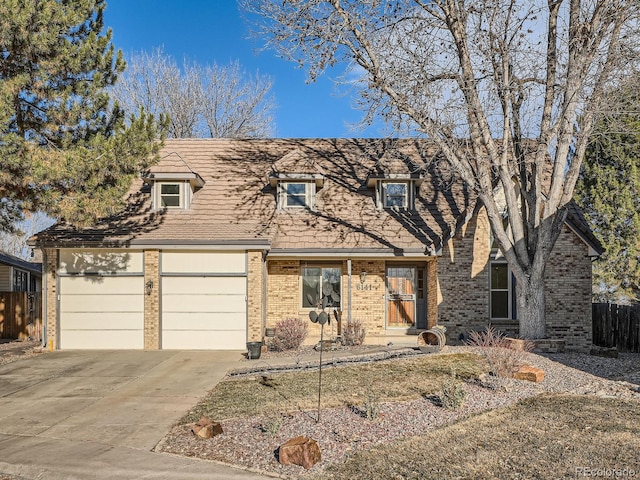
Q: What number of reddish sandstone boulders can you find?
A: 3